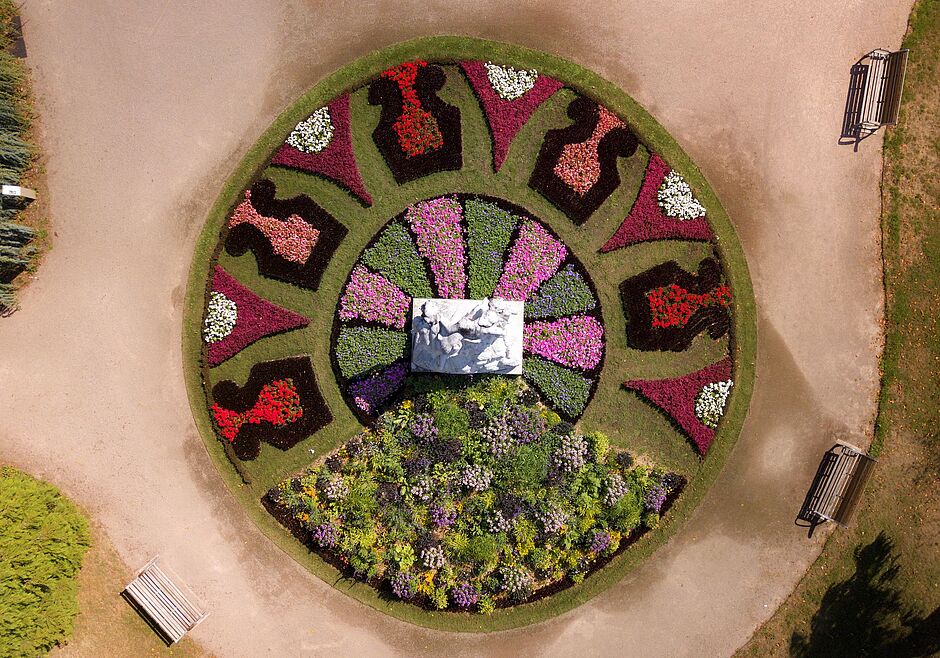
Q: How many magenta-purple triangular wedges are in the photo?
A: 5